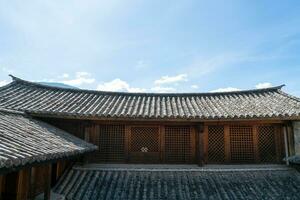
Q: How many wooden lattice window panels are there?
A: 6